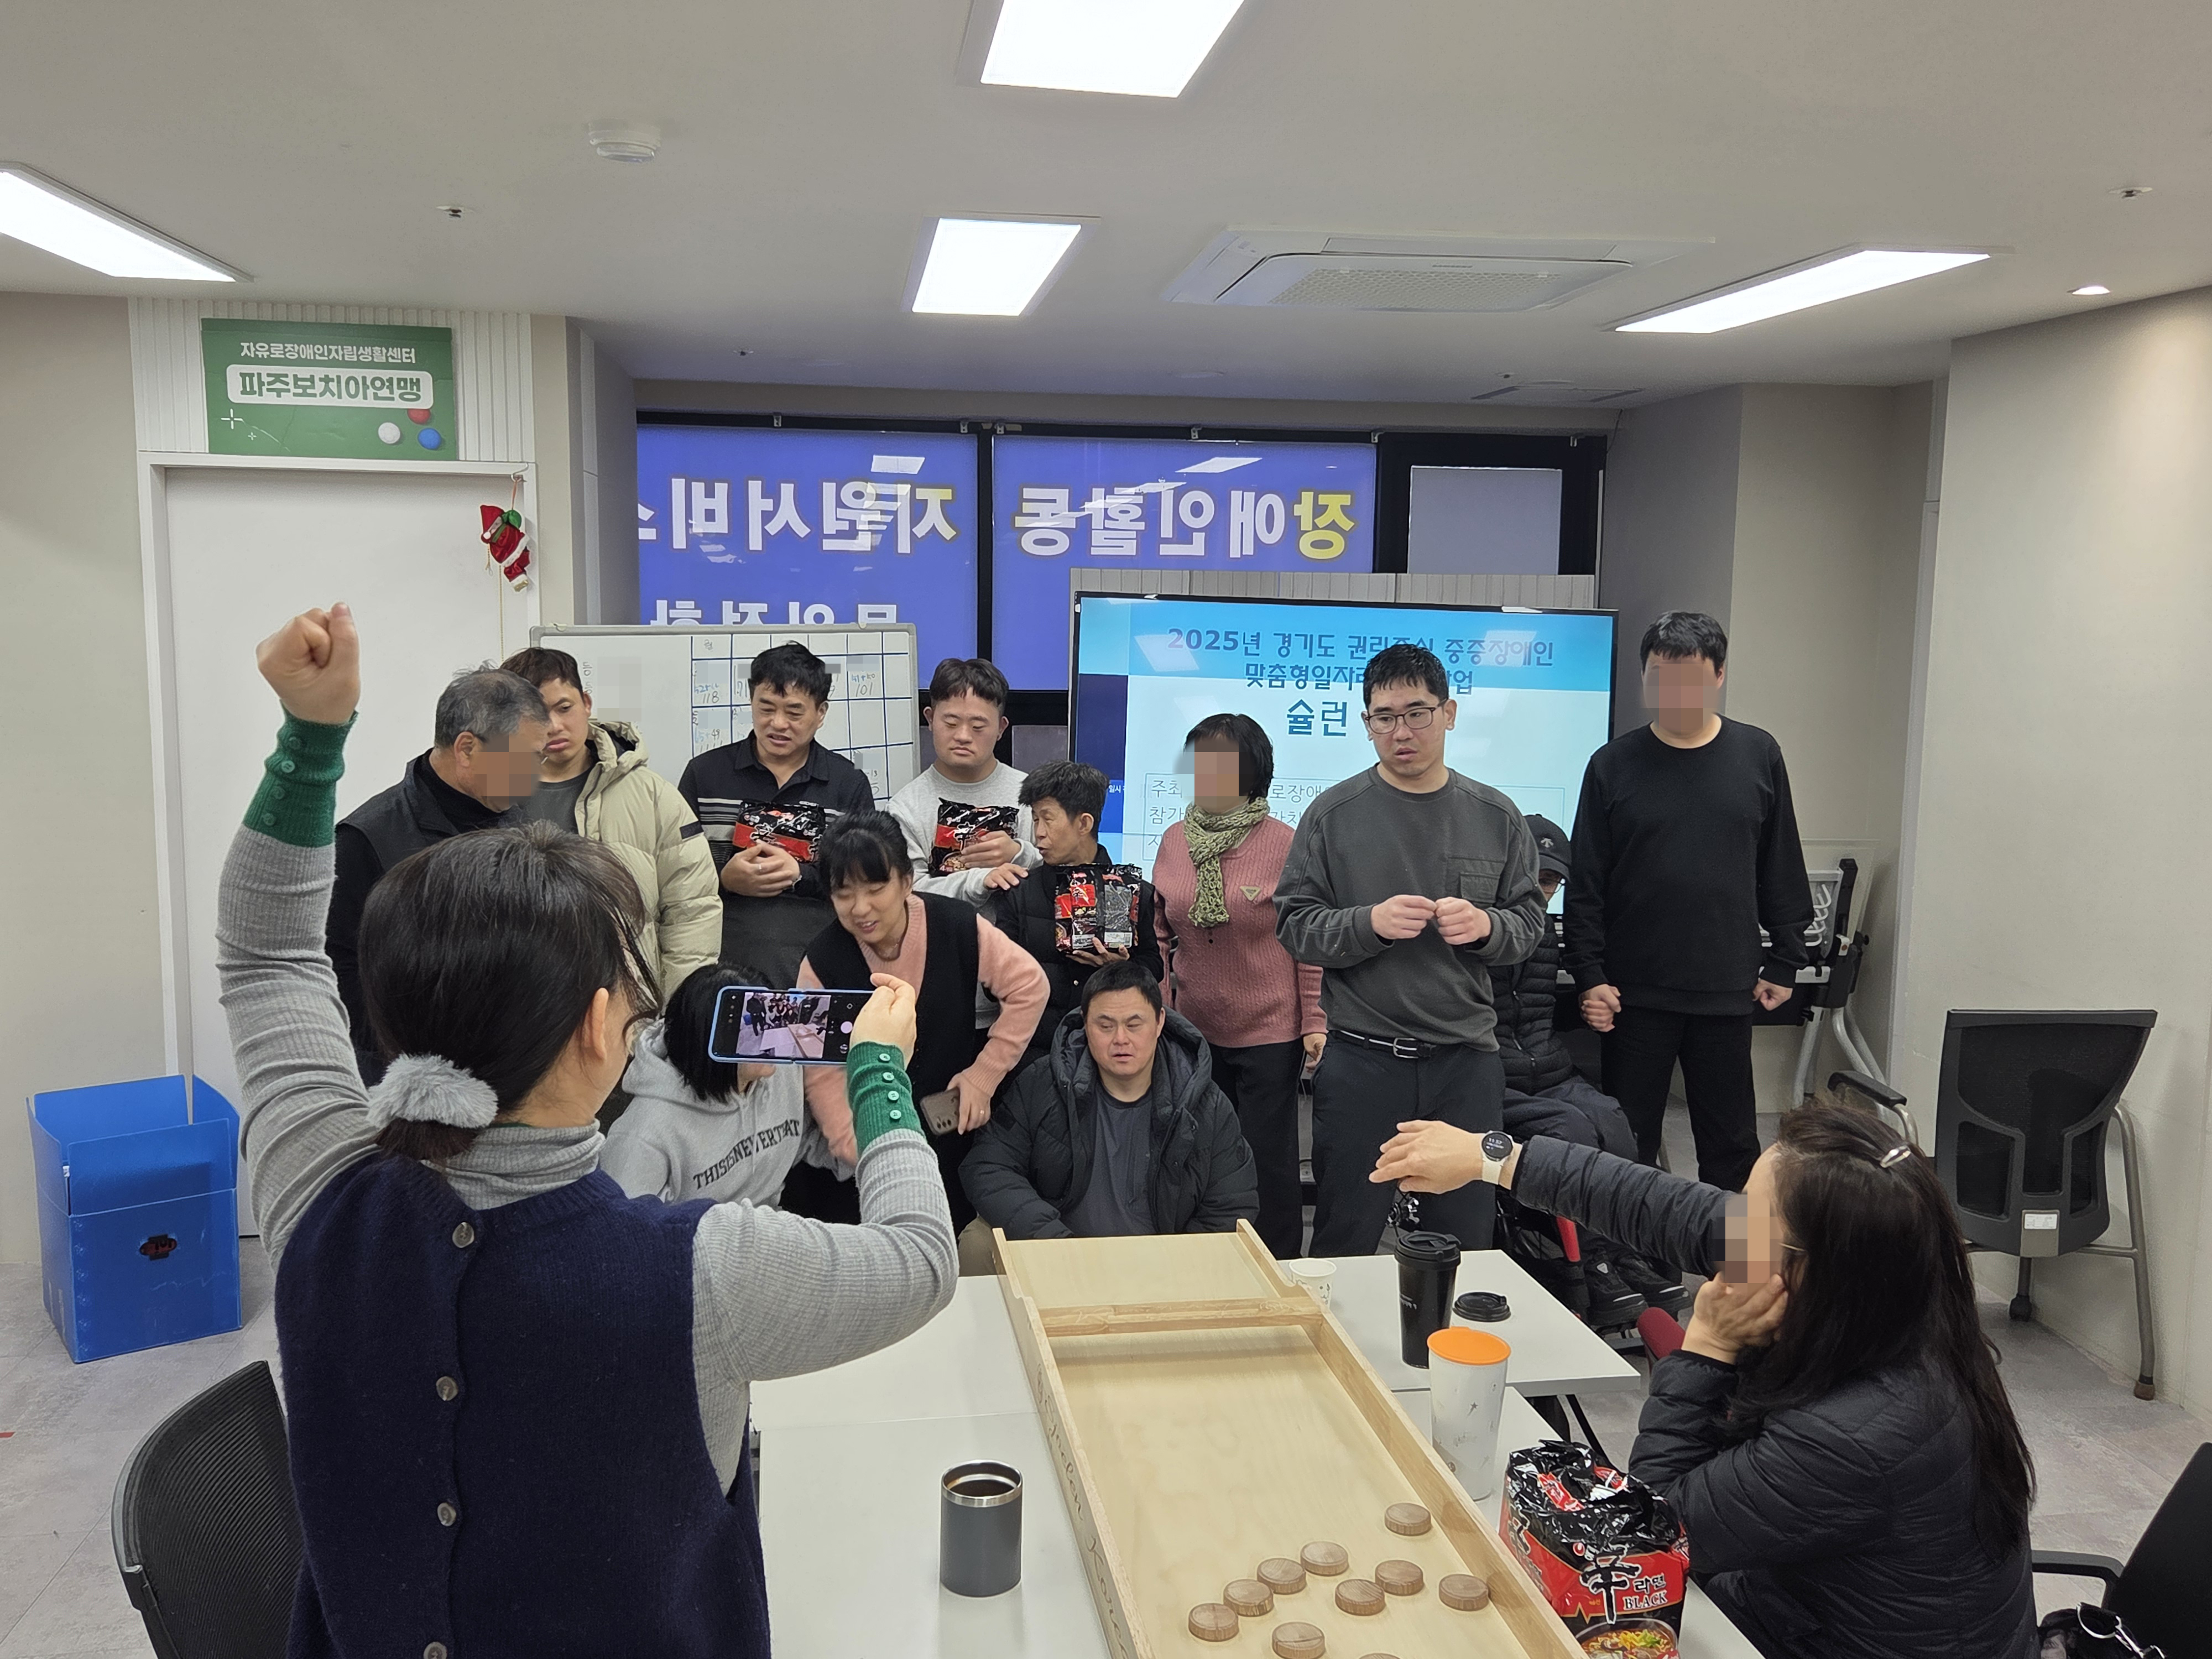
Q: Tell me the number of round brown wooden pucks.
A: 10